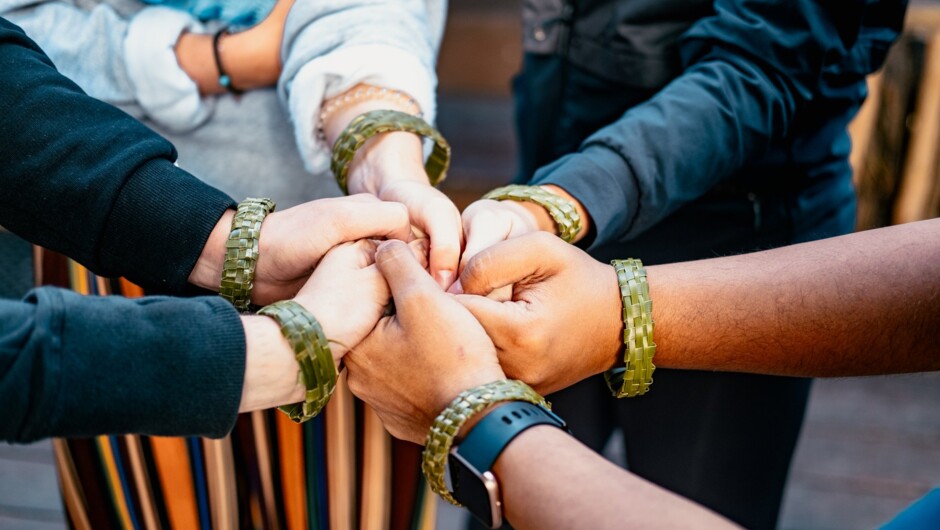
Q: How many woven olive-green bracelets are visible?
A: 6